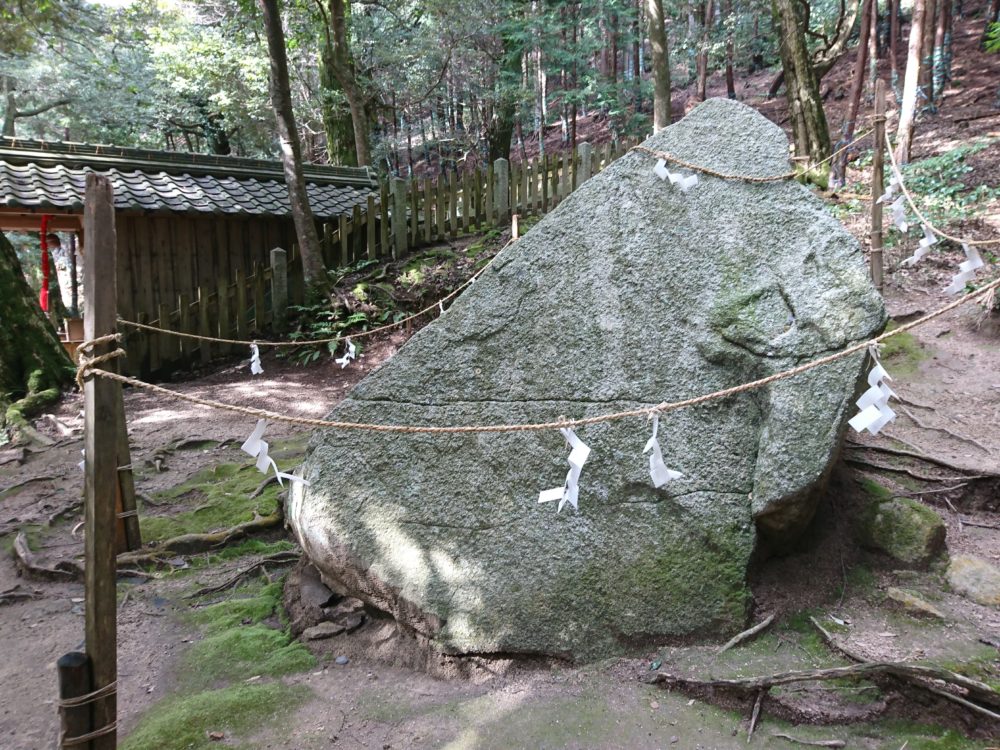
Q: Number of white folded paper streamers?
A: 11